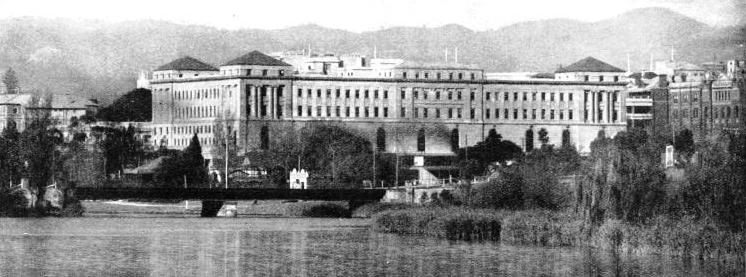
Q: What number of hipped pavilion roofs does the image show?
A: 3